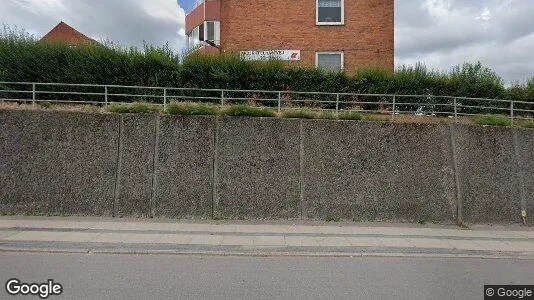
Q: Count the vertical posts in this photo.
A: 9